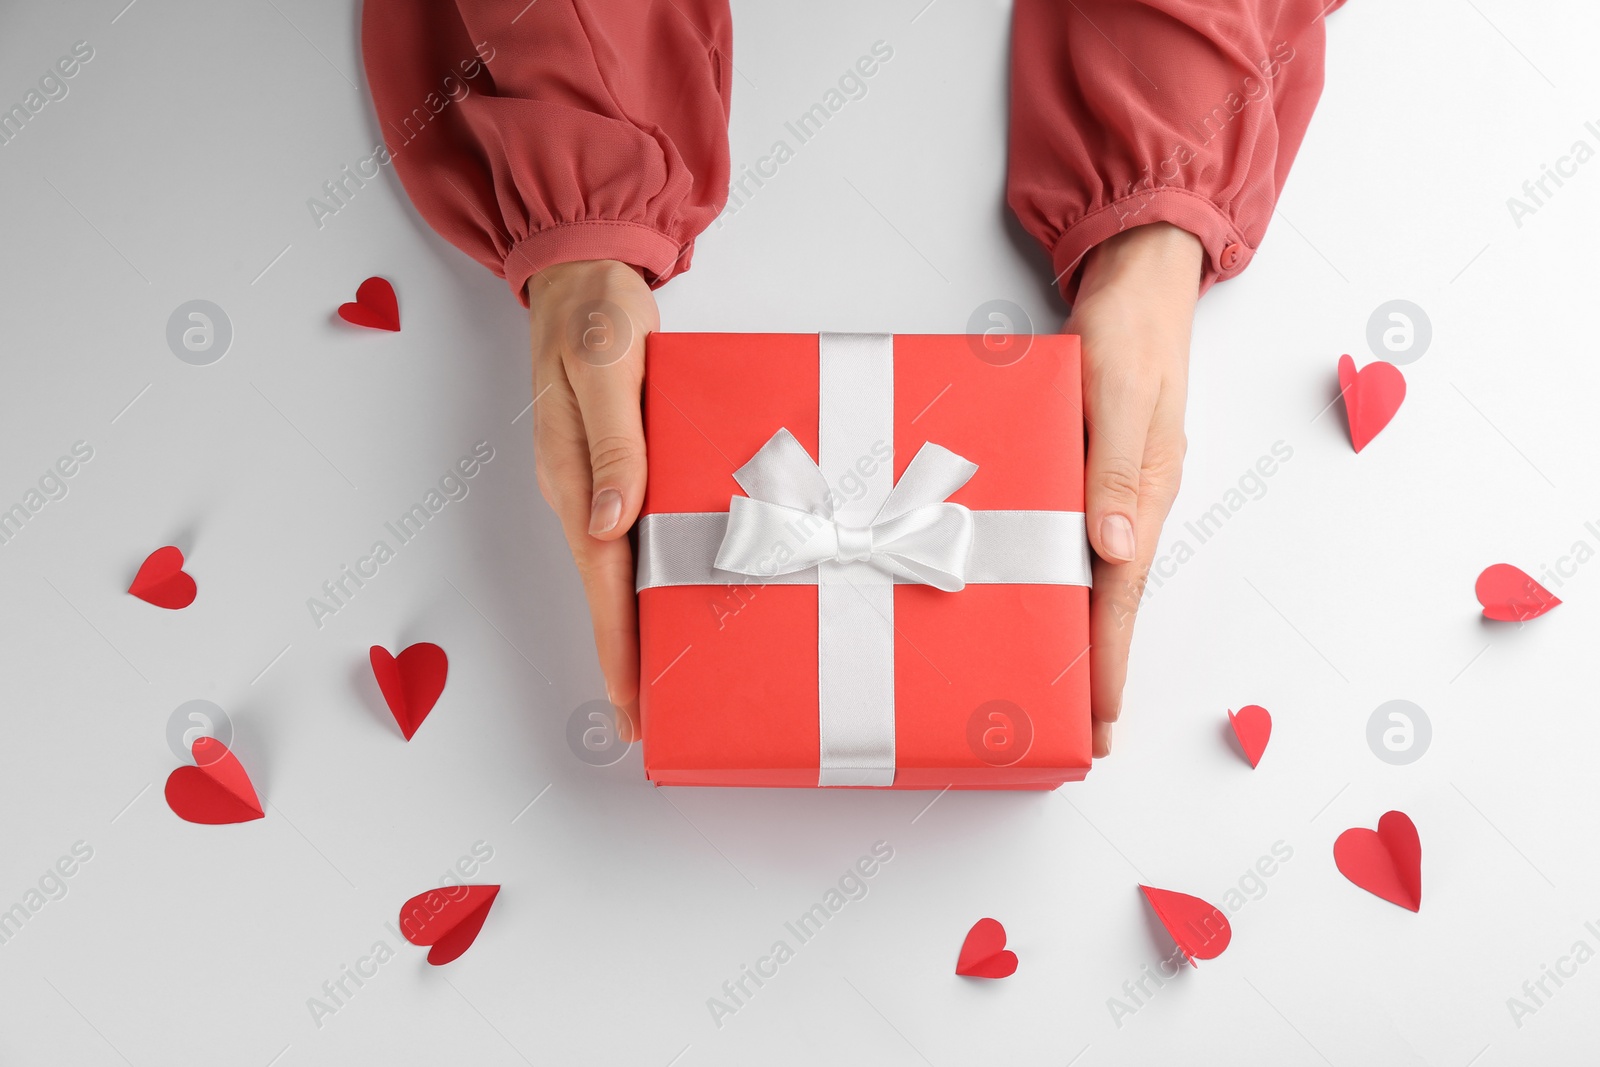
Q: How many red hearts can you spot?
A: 11